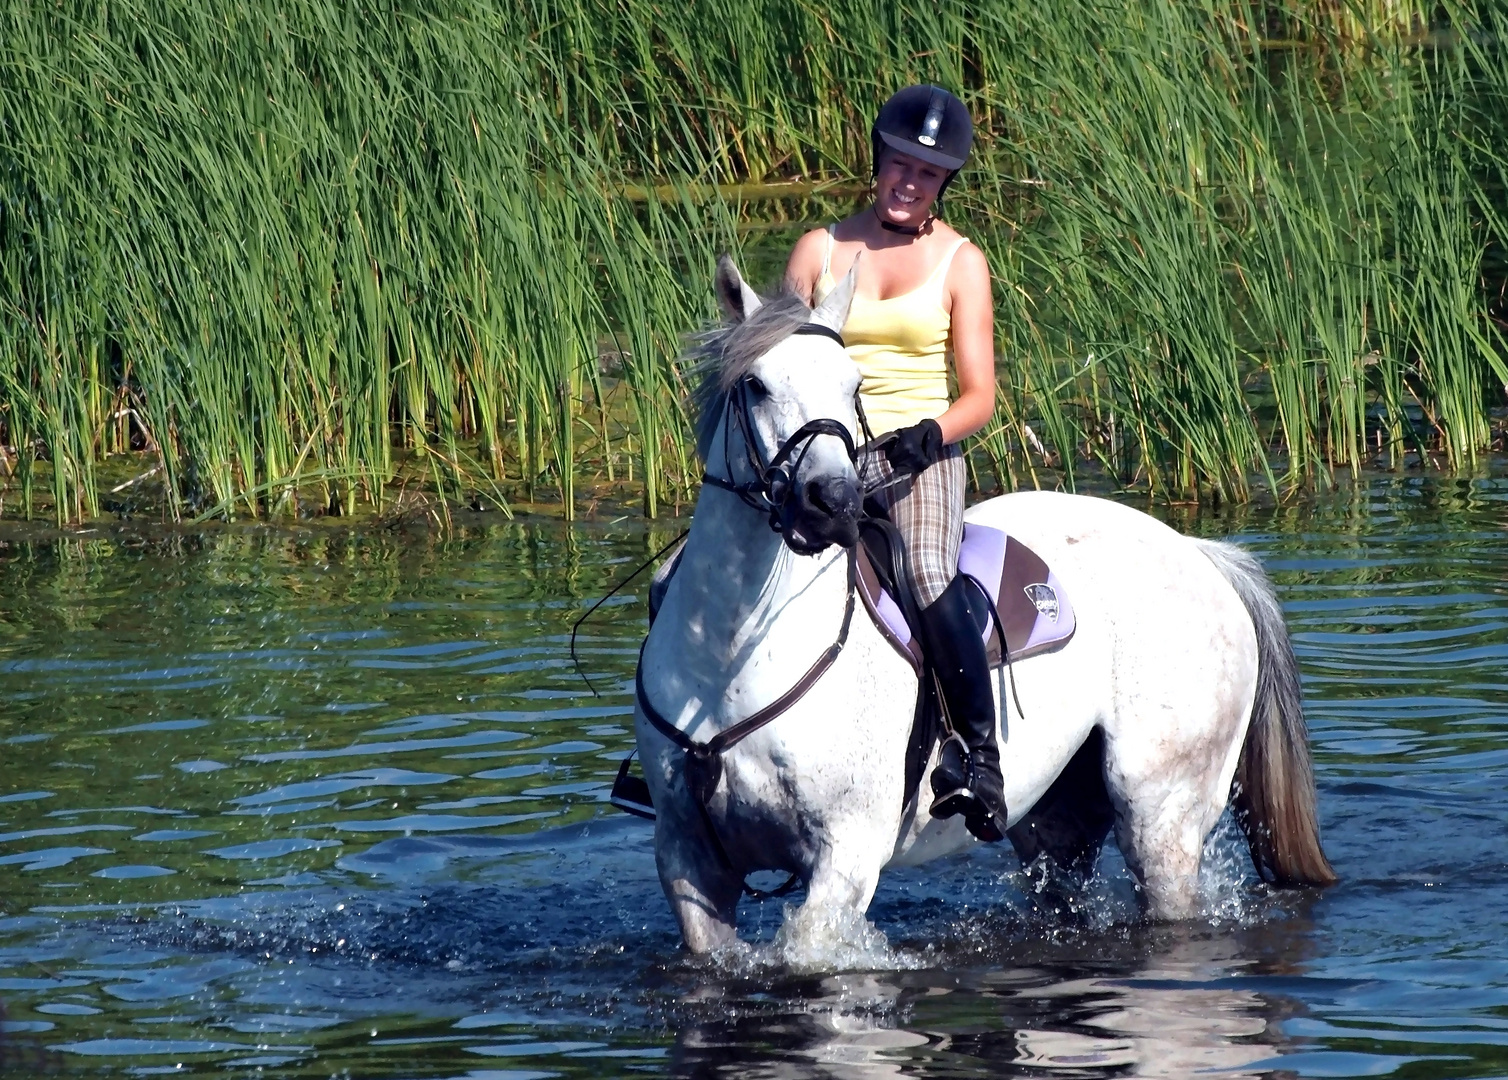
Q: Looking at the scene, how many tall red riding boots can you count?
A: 0